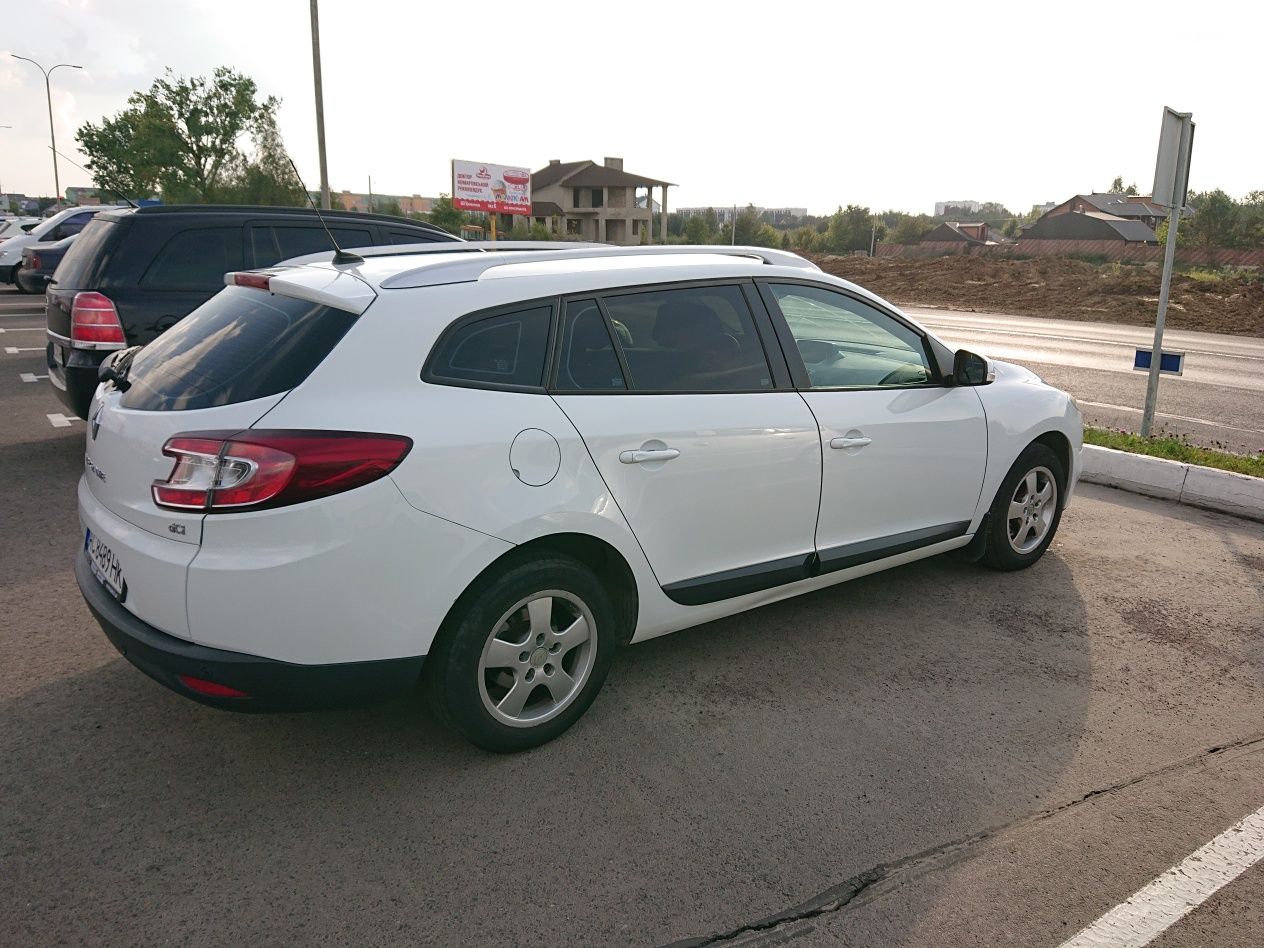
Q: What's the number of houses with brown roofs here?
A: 1